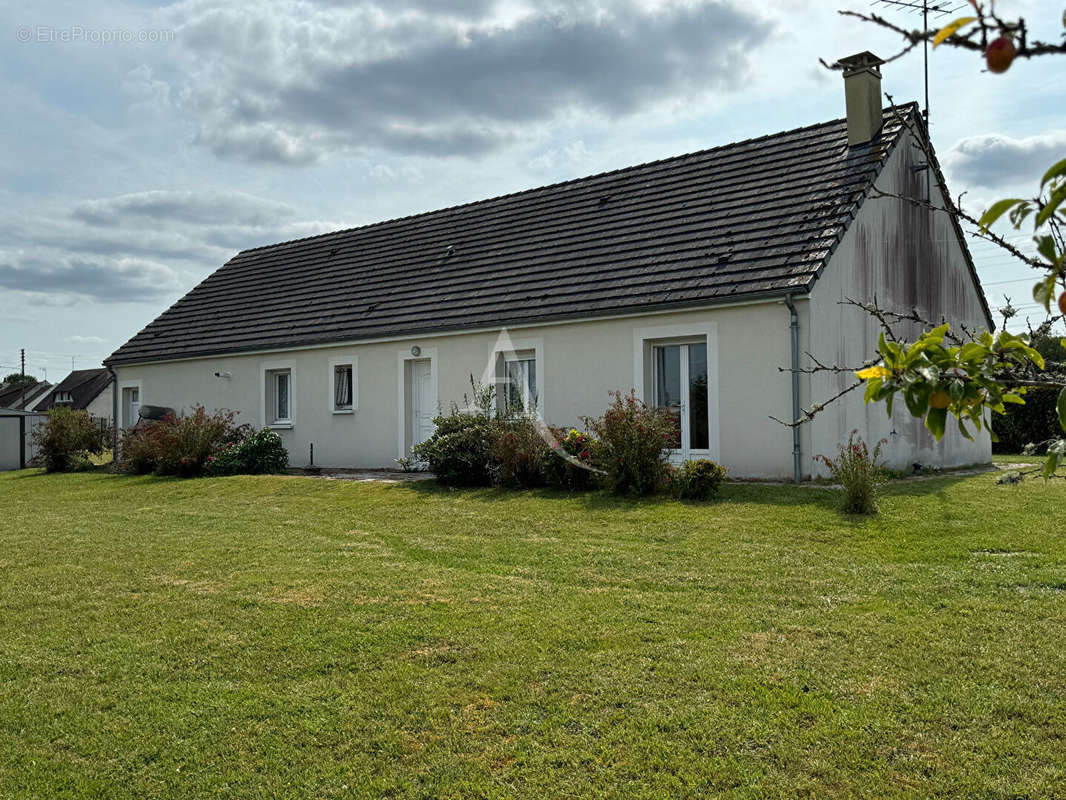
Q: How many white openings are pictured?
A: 6